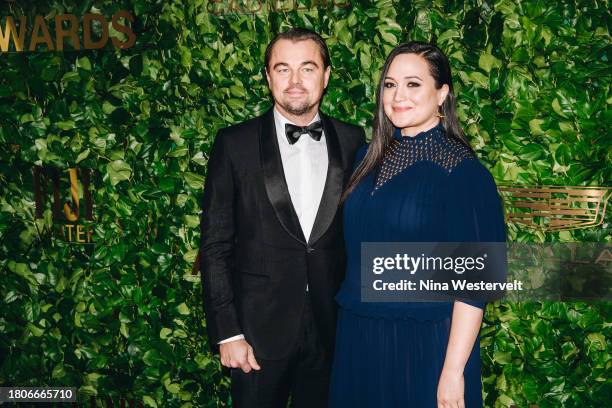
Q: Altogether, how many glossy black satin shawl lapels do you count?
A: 2